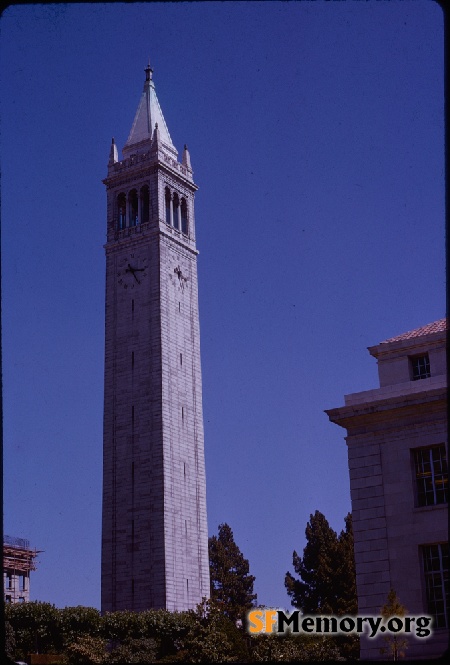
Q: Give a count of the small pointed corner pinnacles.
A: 3